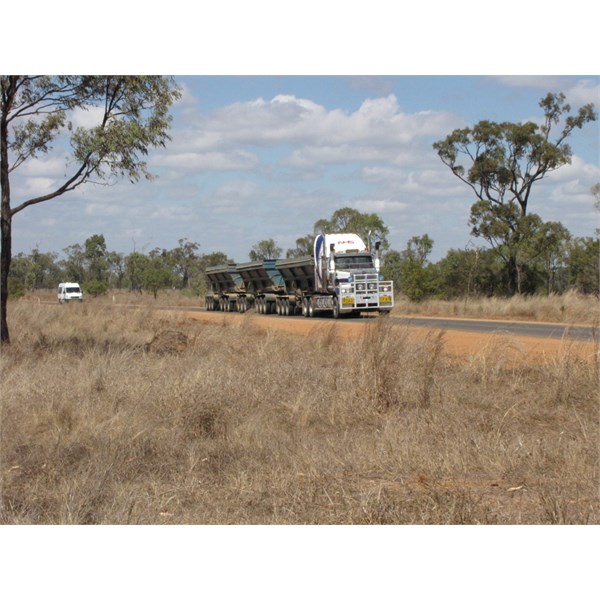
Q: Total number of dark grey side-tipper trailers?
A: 3